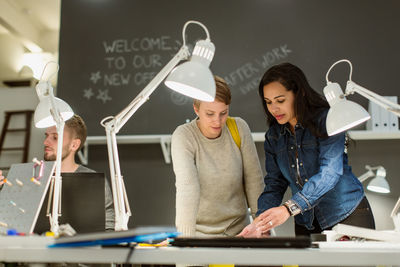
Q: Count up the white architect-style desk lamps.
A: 4